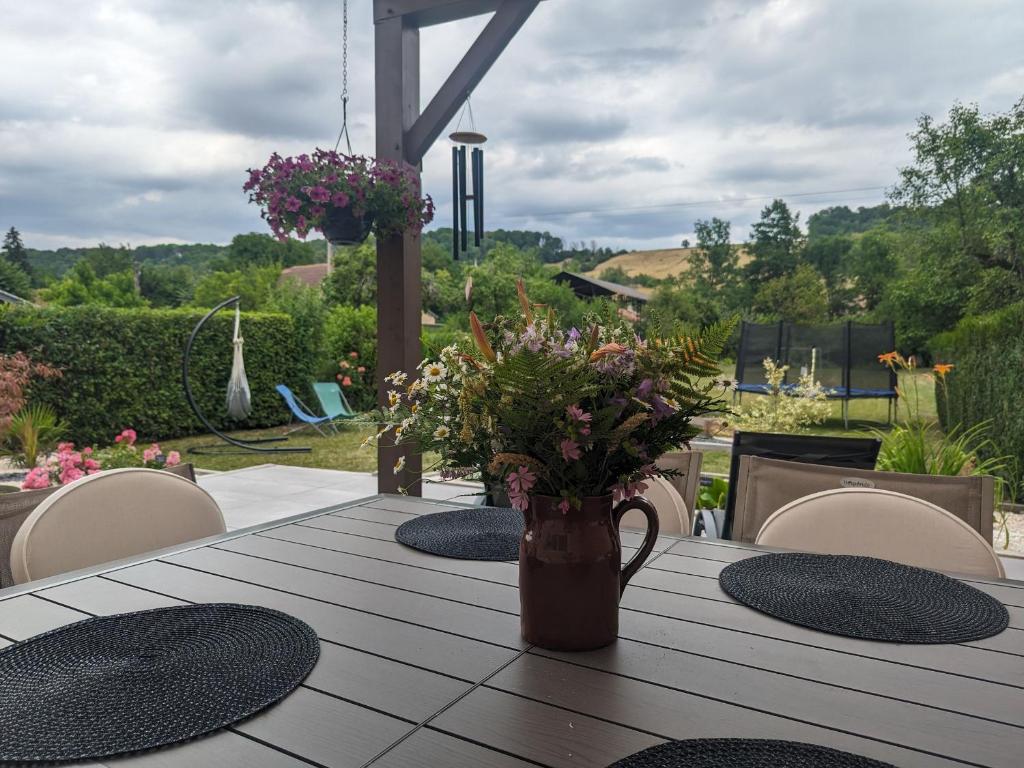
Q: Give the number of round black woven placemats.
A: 4